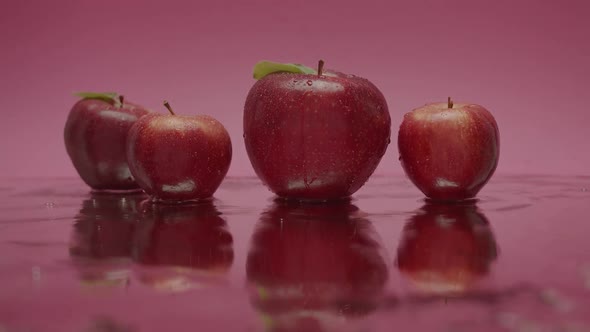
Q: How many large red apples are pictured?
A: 1